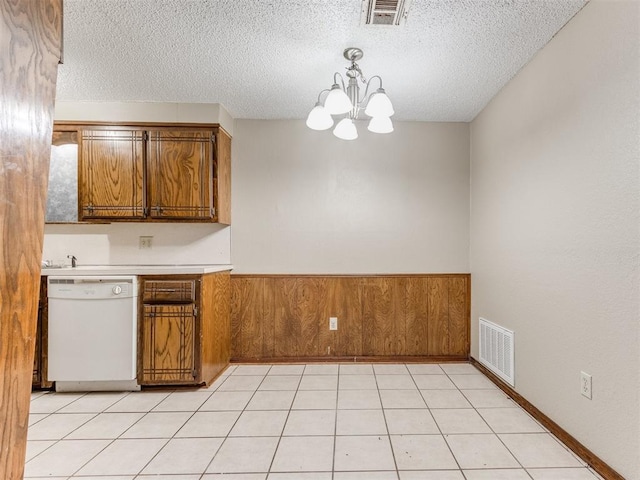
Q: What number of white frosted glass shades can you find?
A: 5